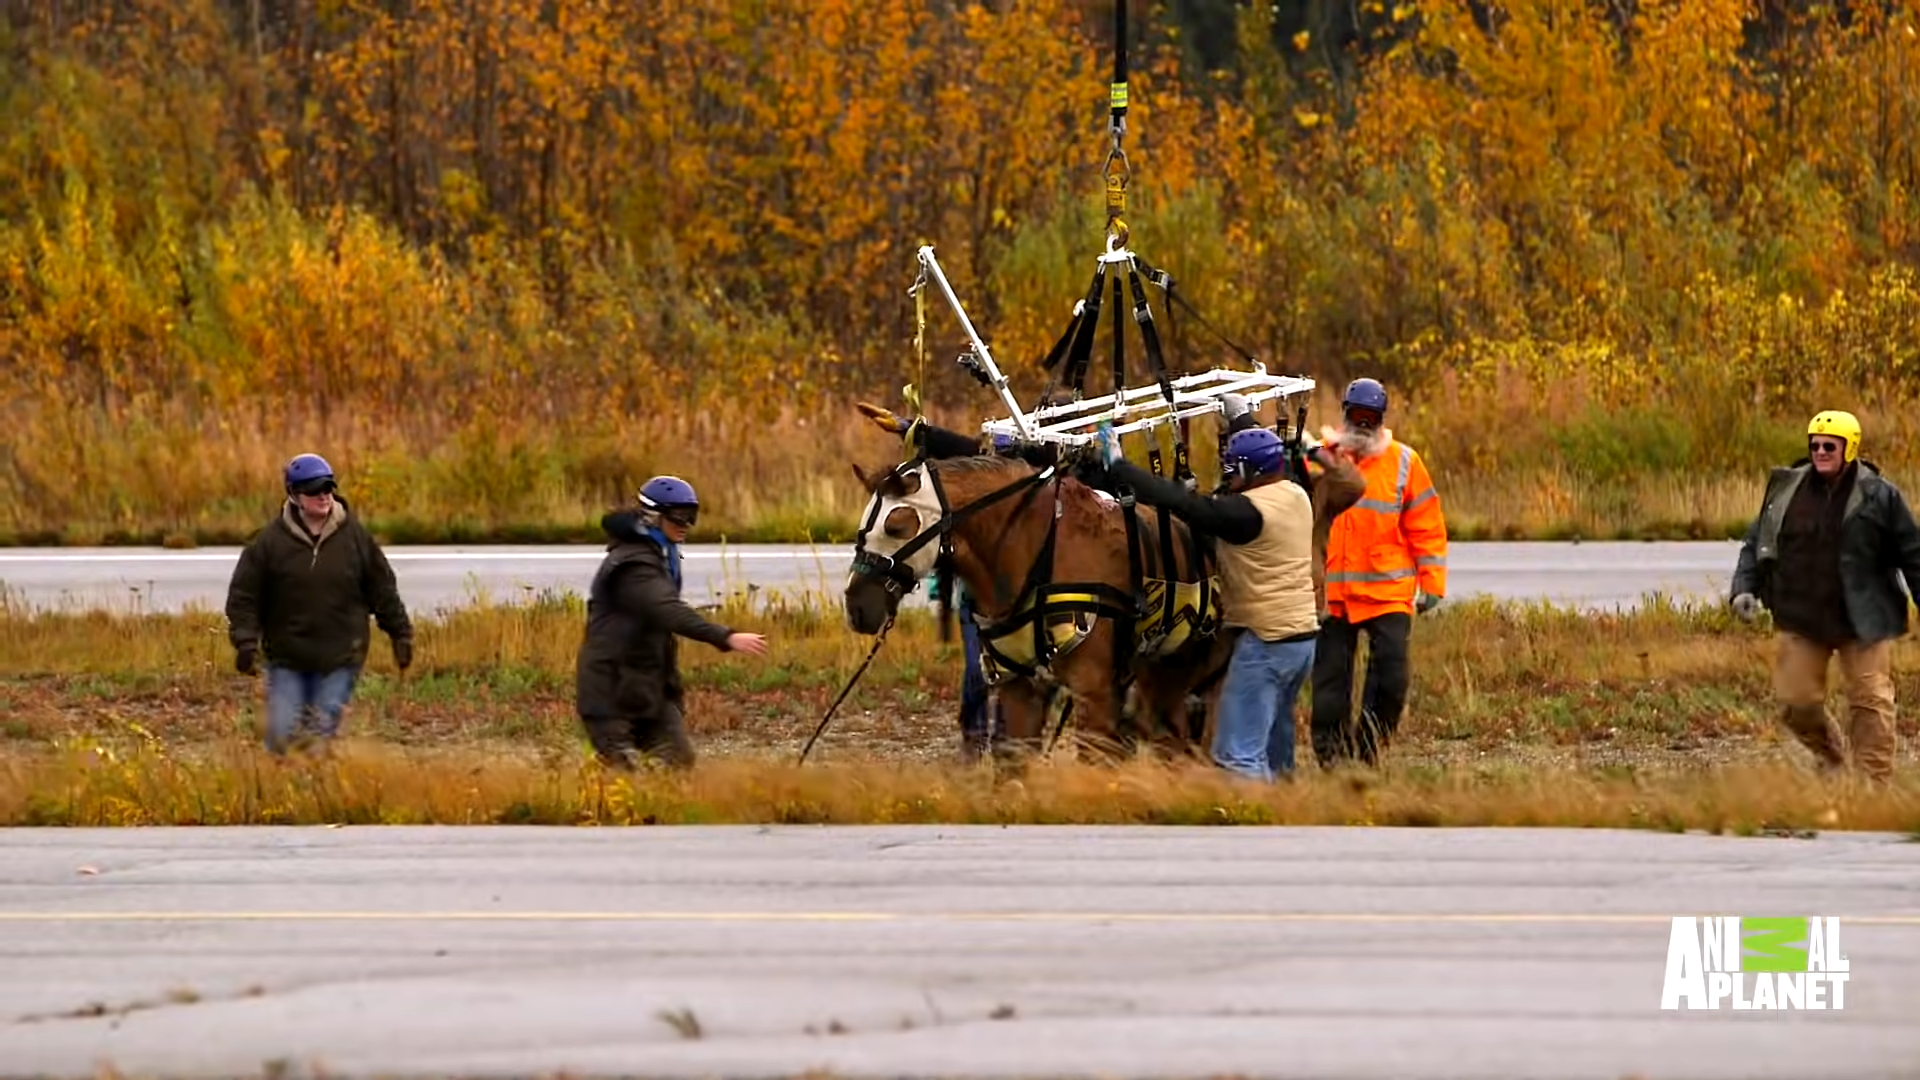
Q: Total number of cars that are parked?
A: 0